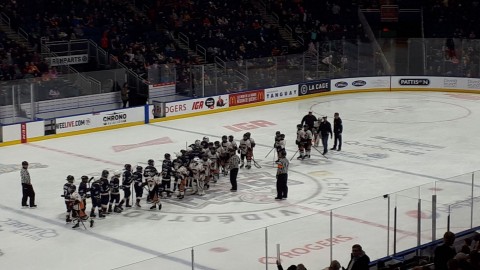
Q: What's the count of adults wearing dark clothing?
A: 3